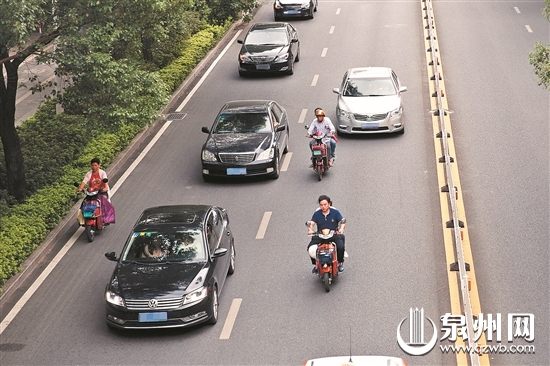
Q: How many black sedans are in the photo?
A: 4